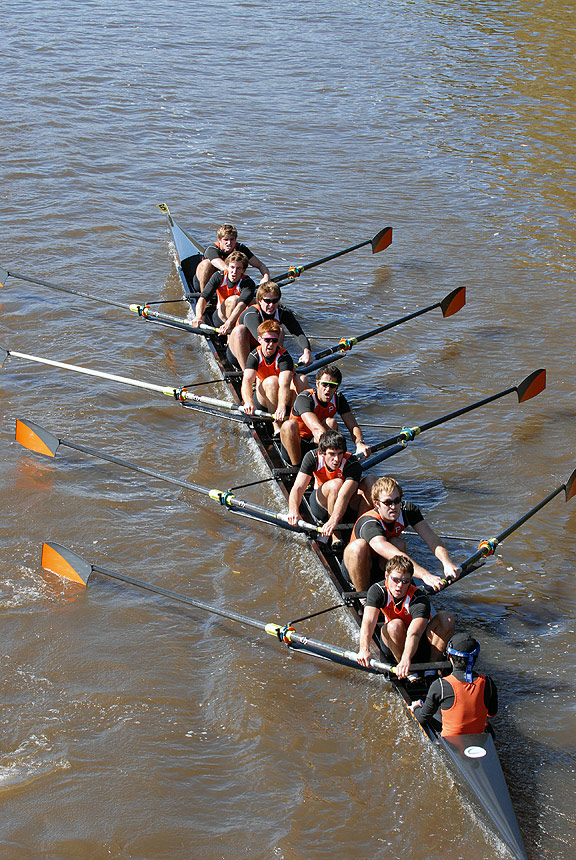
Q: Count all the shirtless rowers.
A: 0